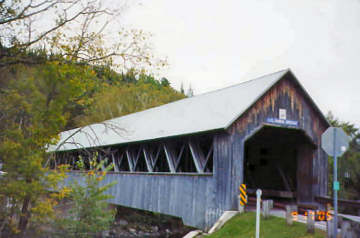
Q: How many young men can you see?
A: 0